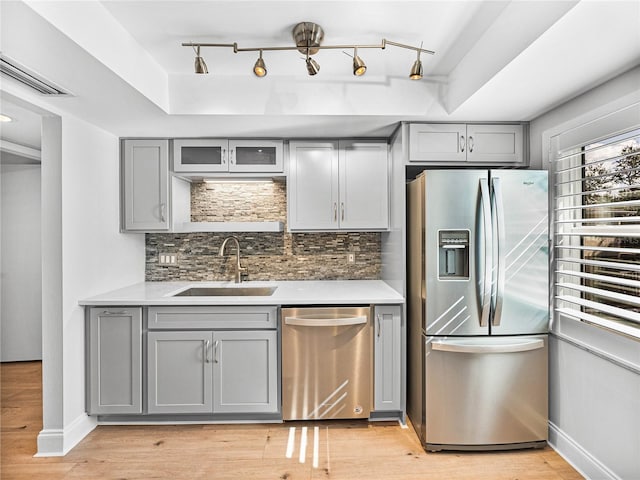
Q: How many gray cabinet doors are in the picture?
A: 11